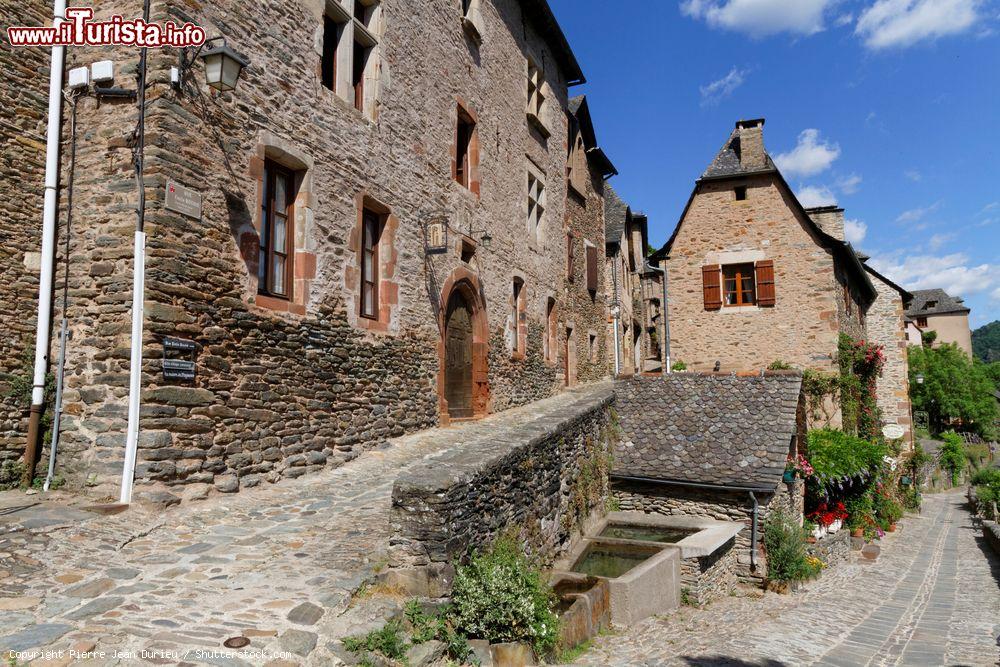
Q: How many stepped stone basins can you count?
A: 4